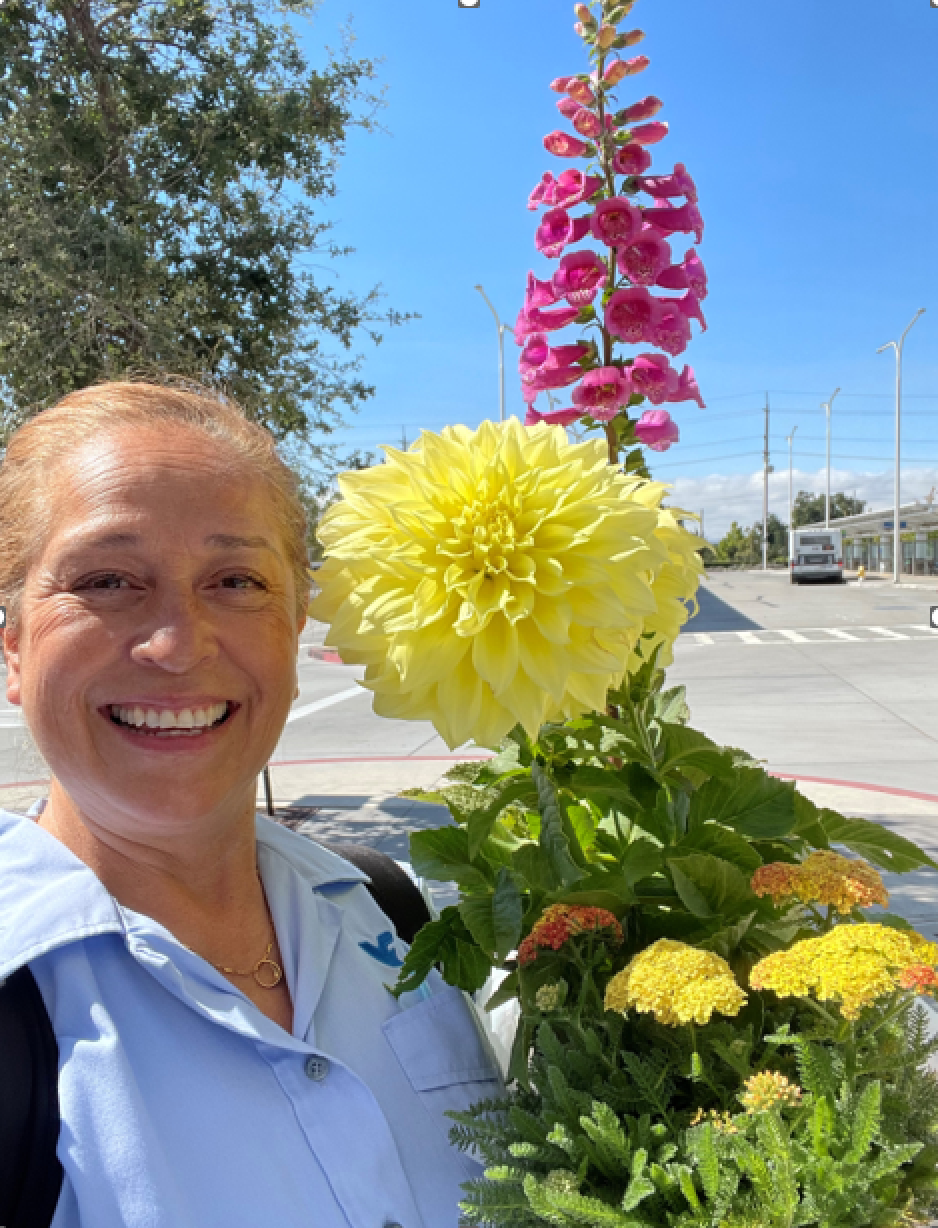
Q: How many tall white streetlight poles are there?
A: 4